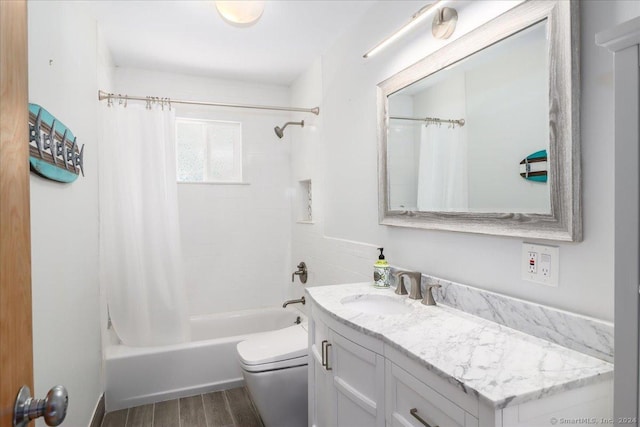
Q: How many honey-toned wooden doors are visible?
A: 1